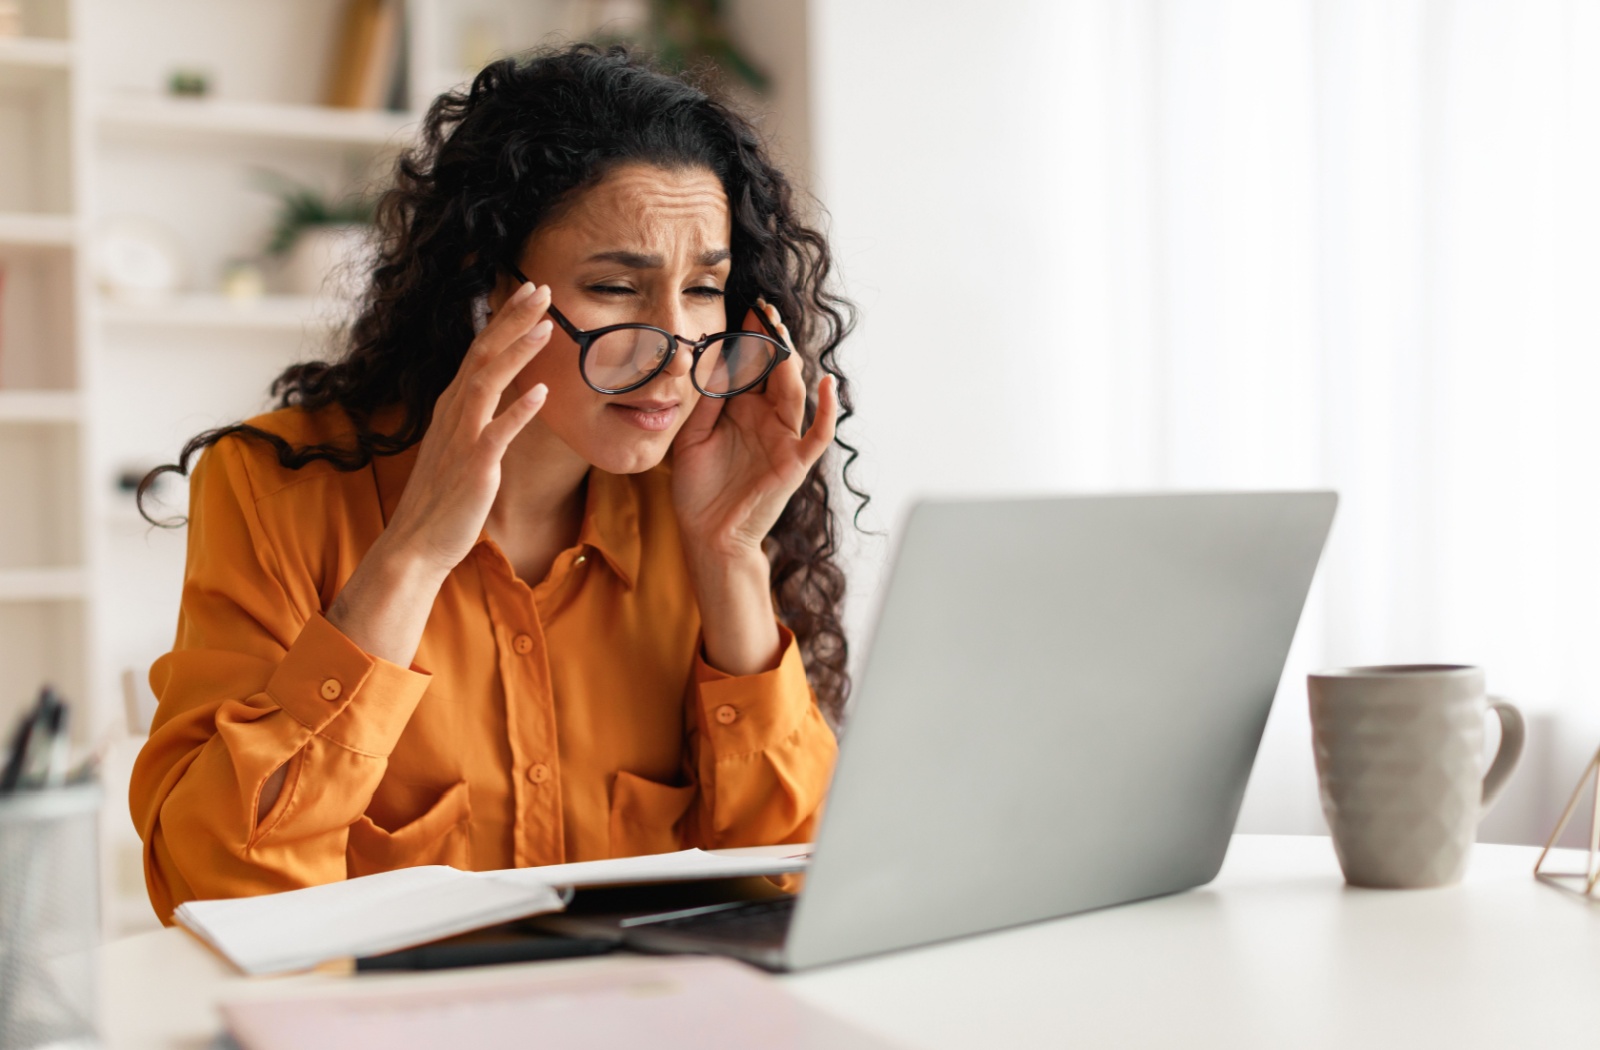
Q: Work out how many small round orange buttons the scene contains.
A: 4